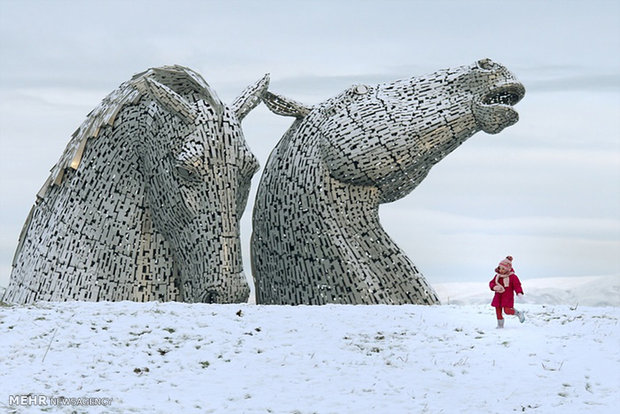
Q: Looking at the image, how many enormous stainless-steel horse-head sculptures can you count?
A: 2